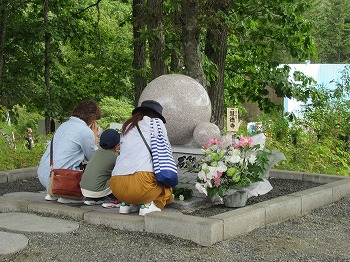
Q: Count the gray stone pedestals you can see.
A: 1